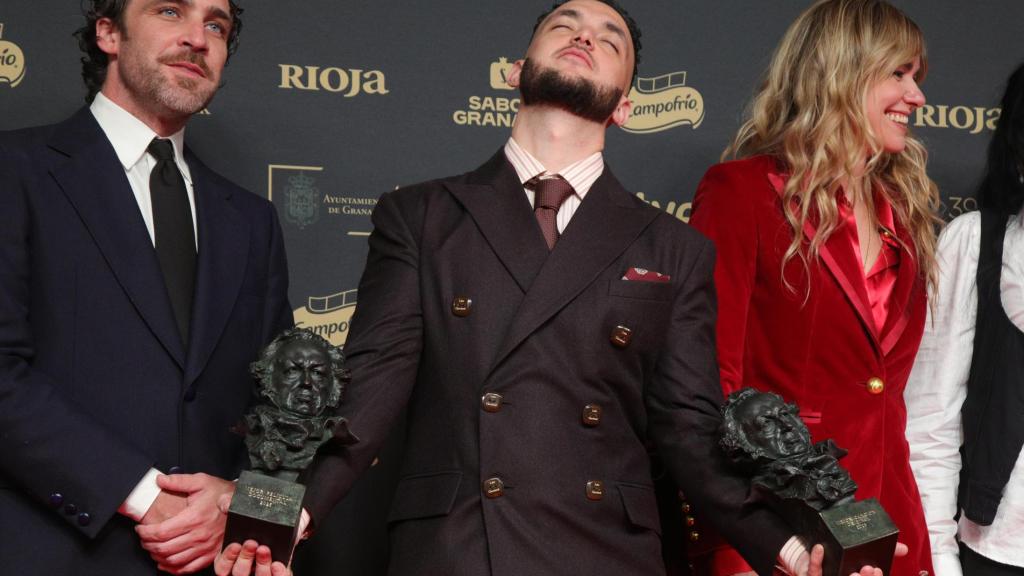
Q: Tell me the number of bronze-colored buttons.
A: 6